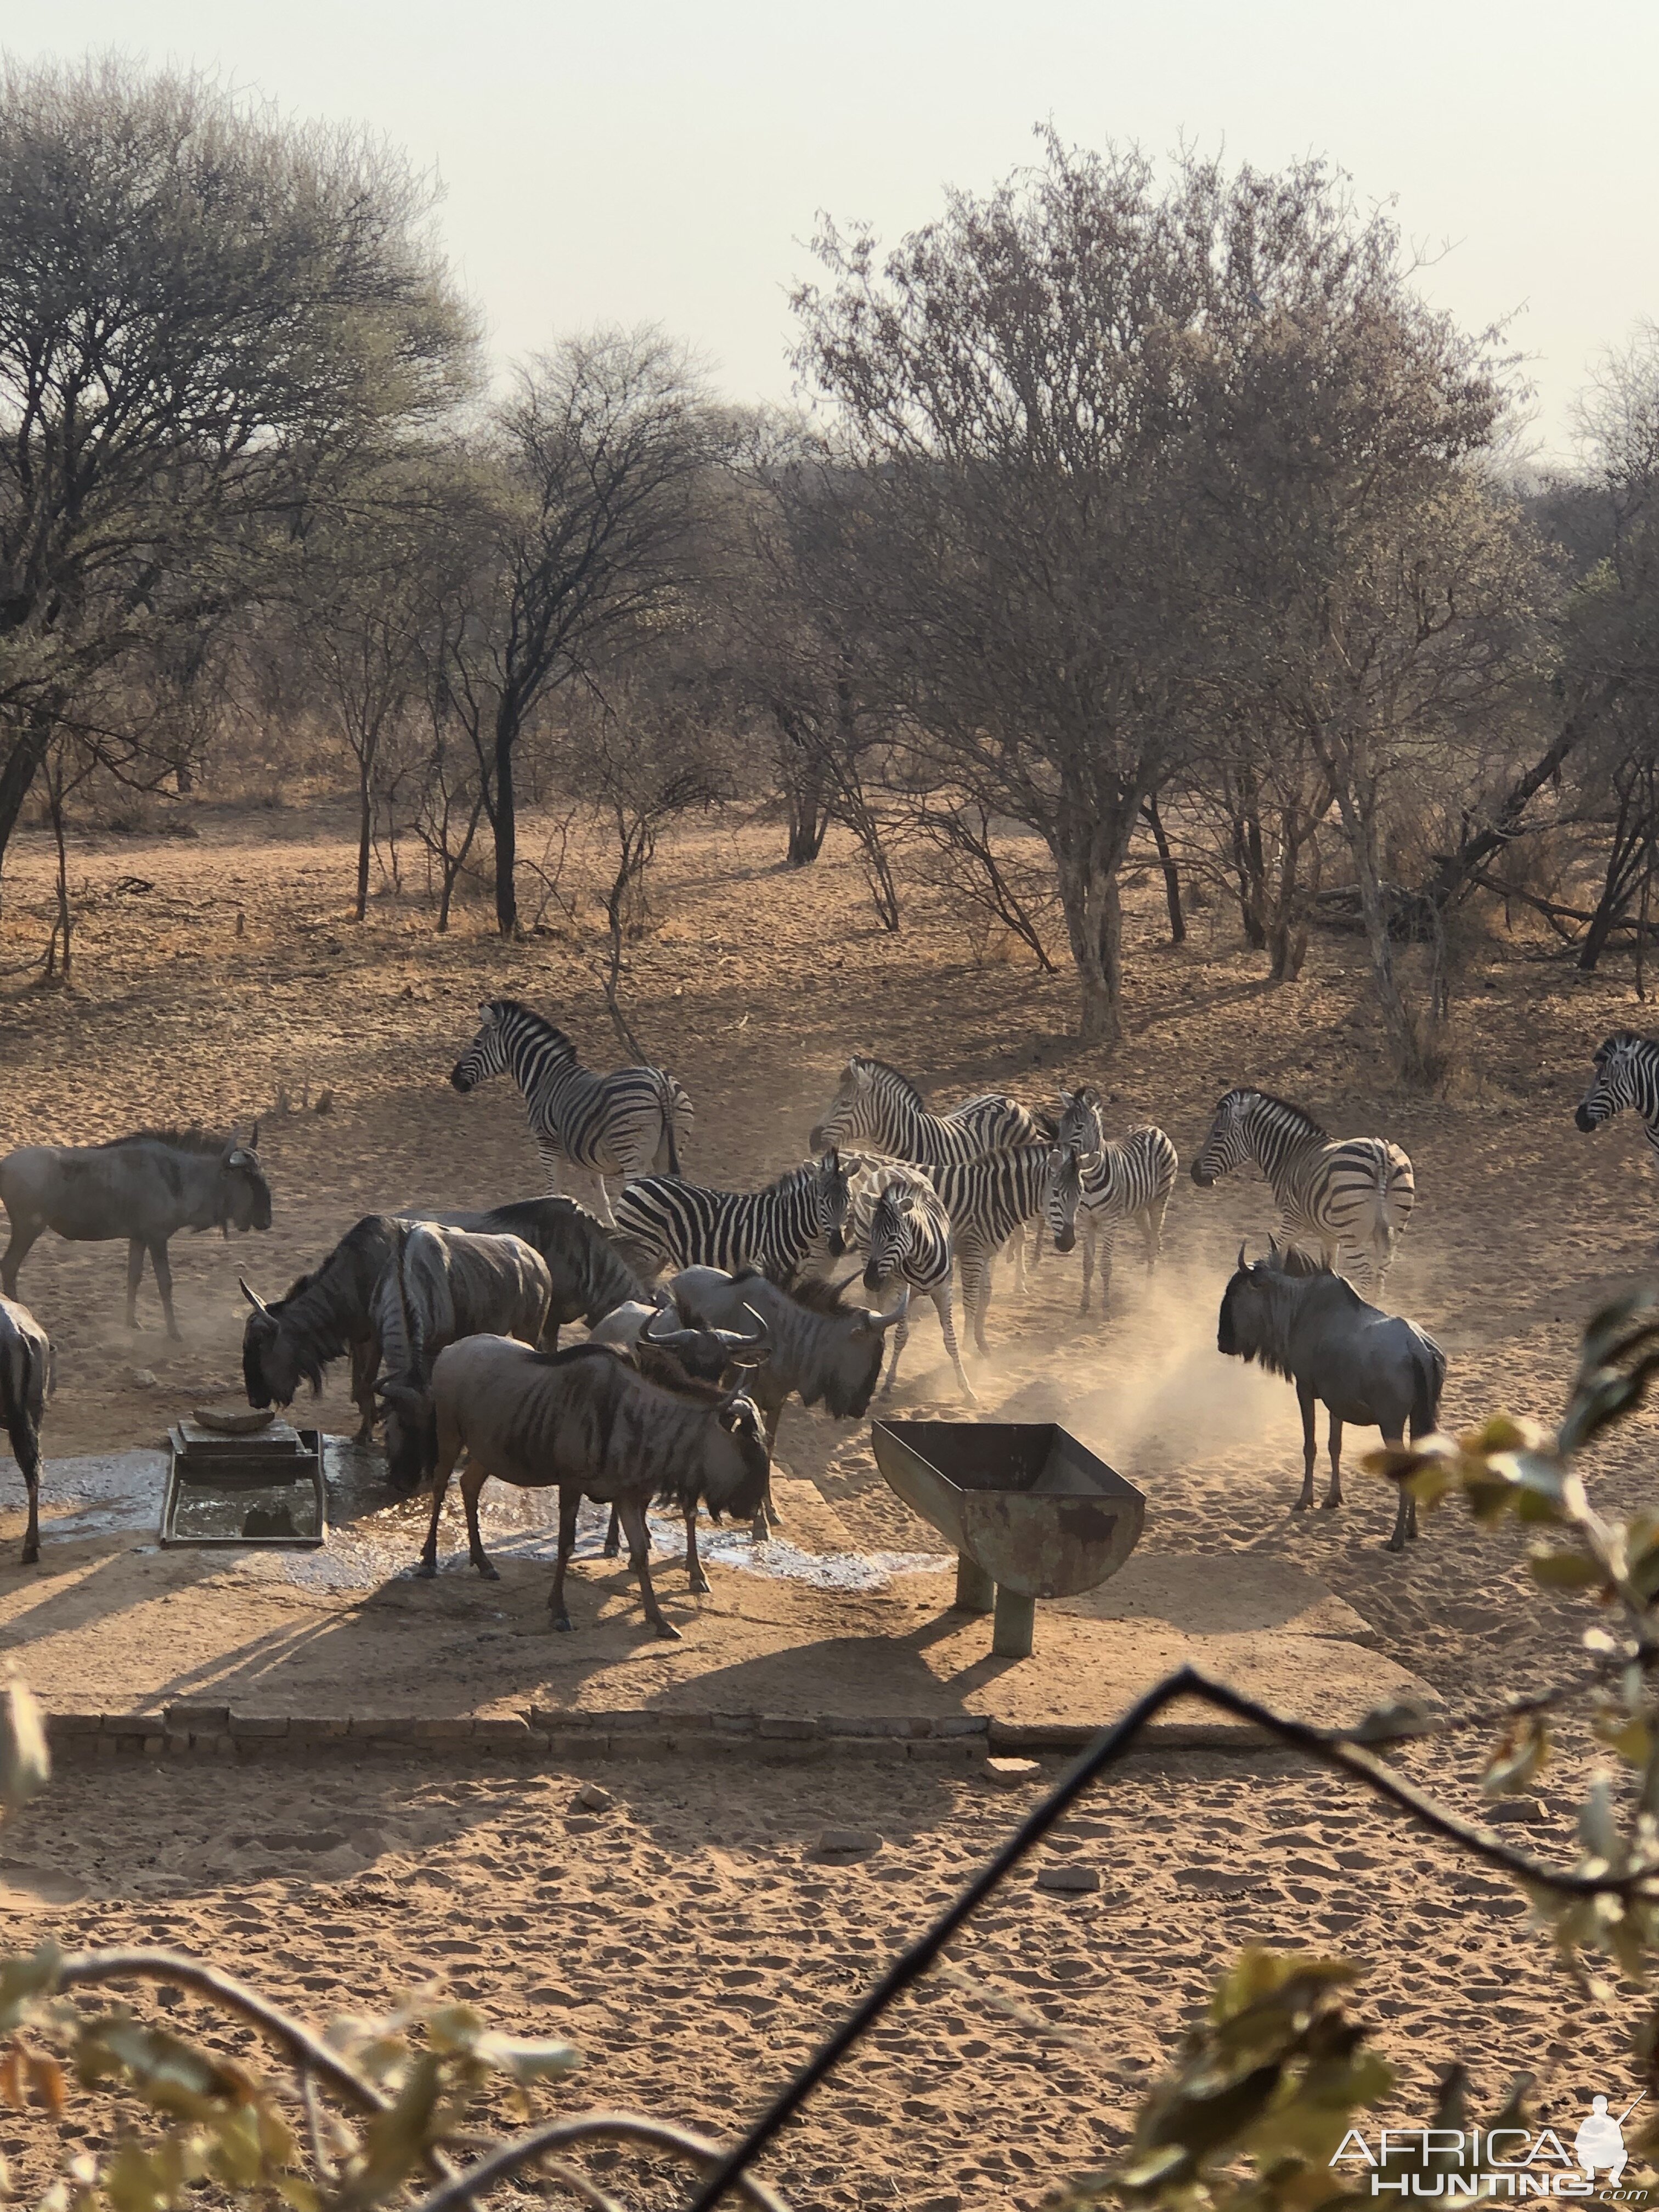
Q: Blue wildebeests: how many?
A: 9